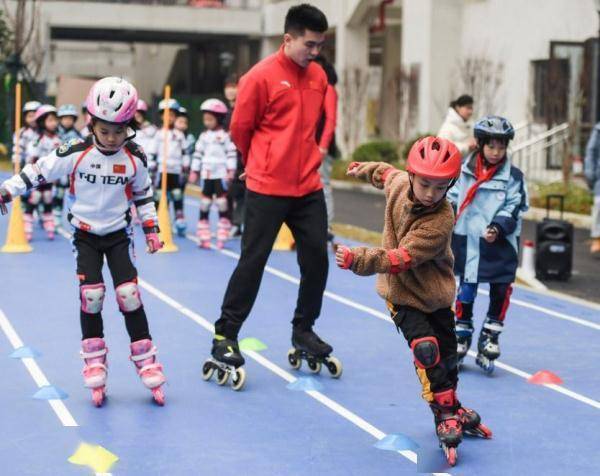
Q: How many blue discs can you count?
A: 4